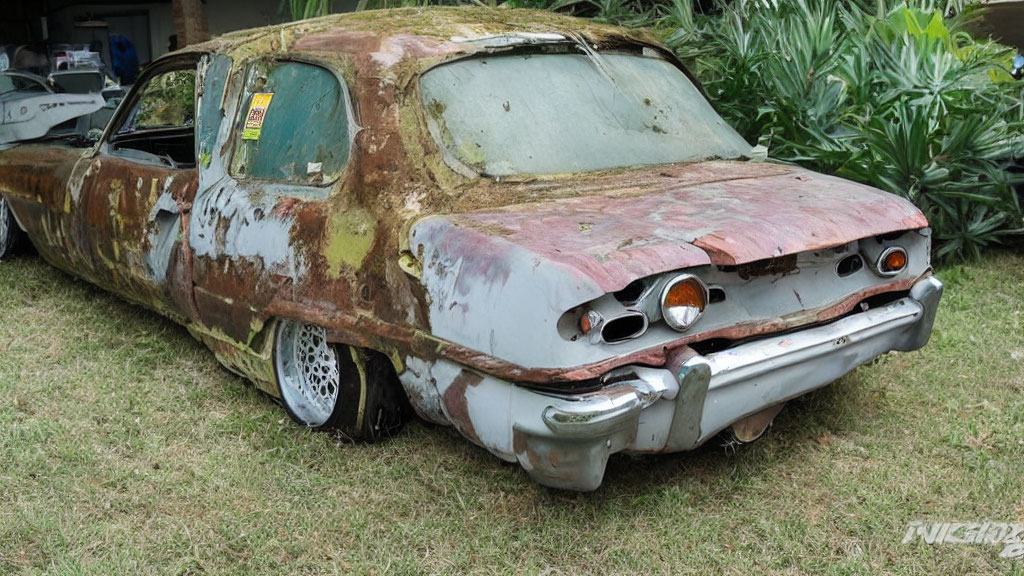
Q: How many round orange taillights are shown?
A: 2